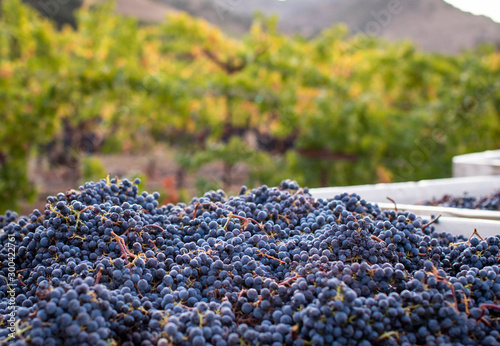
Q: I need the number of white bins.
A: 3